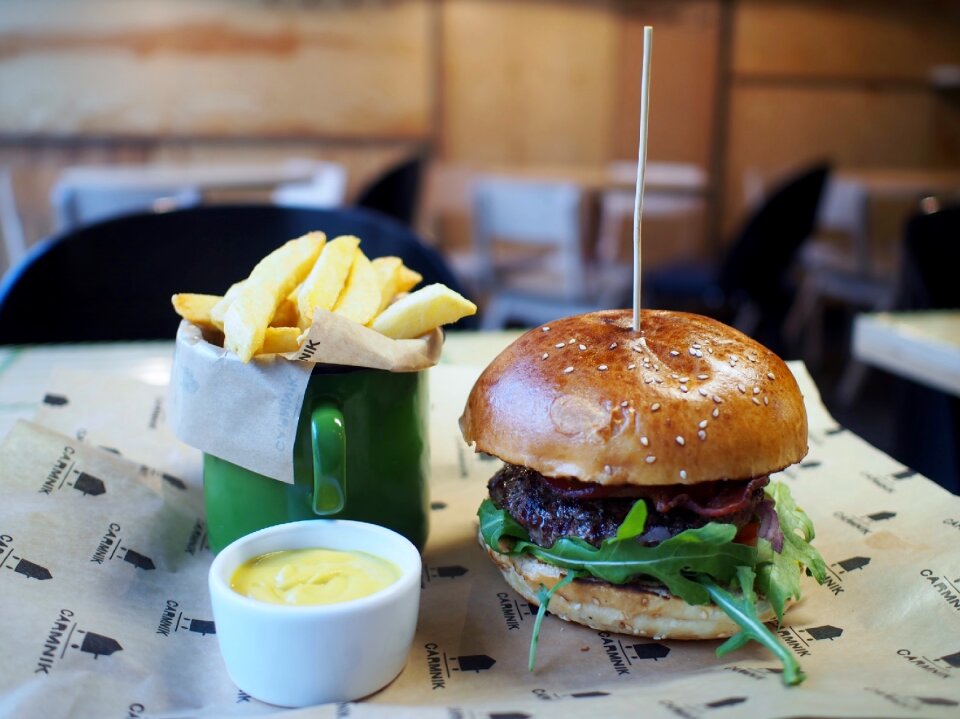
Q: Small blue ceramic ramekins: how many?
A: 0